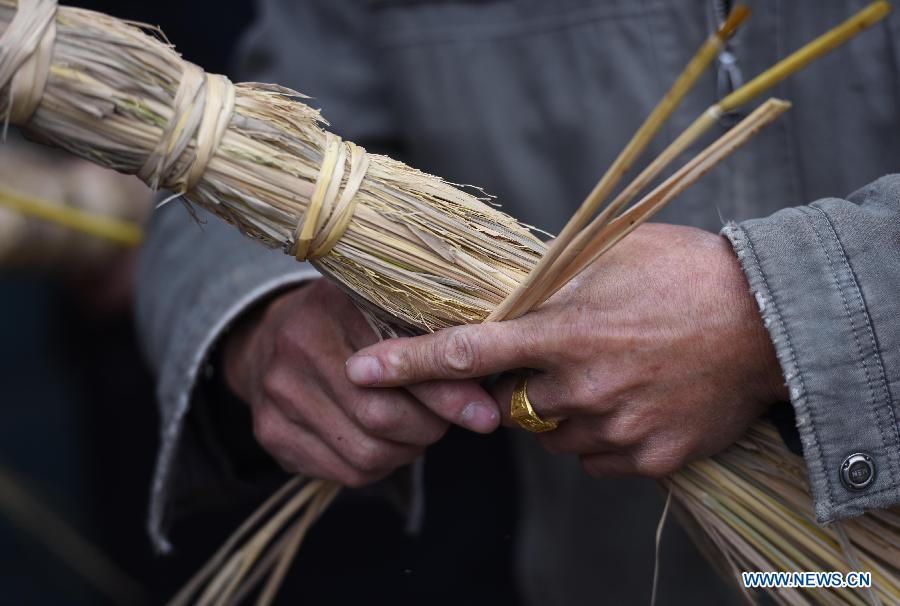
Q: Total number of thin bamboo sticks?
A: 3